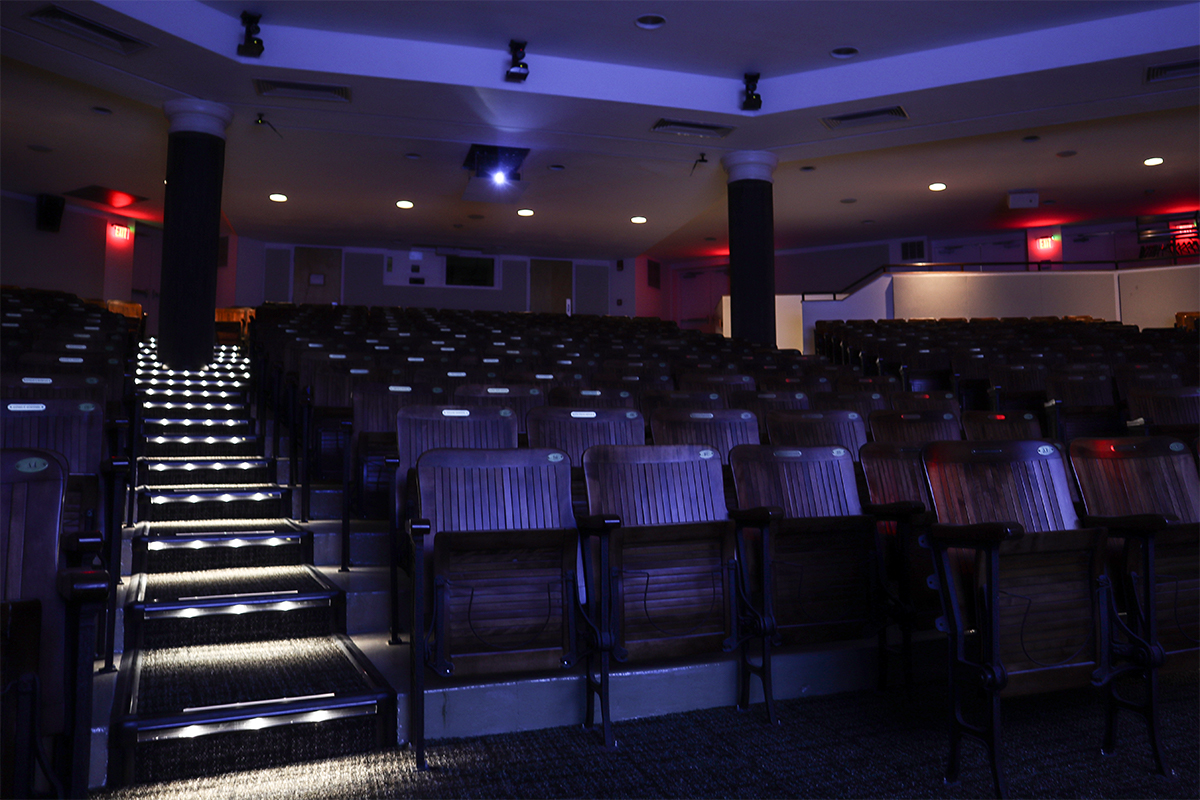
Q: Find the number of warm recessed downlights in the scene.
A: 6